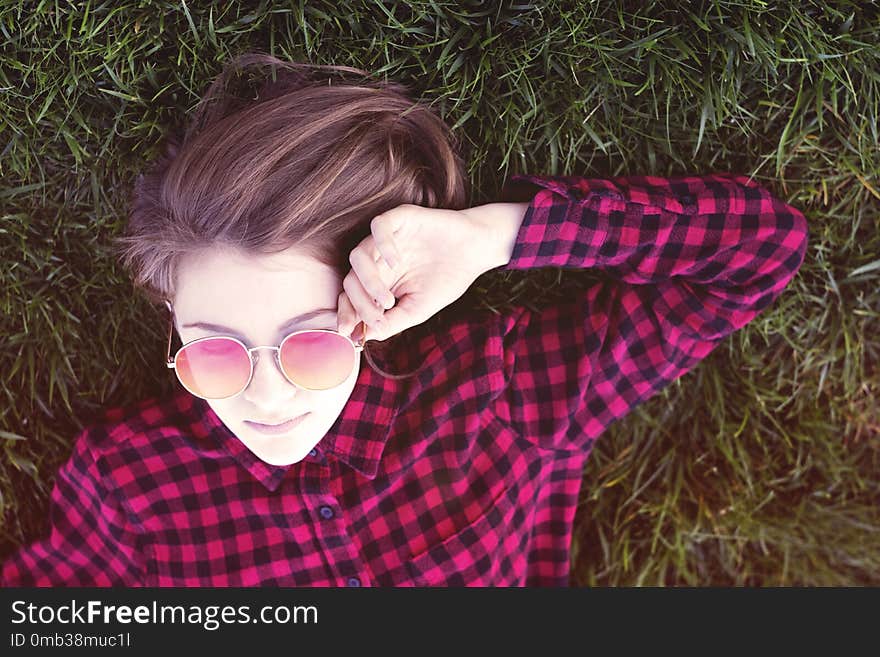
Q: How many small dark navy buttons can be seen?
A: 3